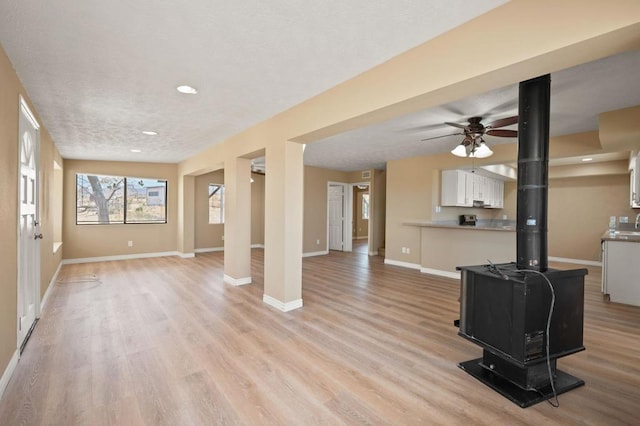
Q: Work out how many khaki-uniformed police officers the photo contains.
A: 0